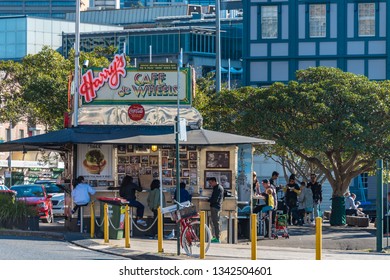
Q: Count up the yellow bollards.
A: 7